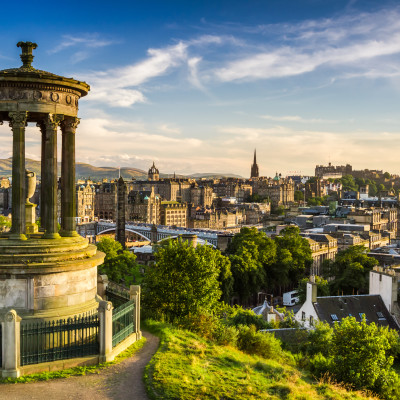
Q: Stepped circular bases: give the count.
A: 1